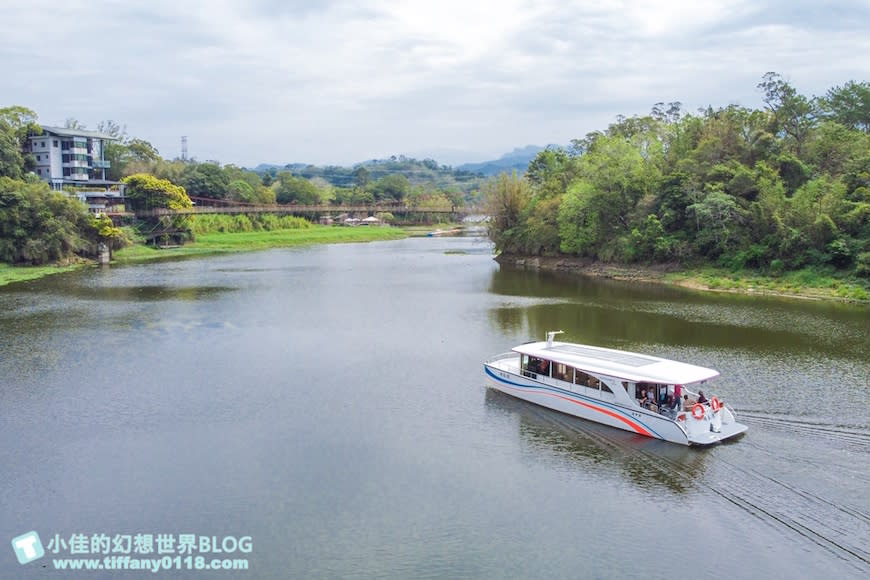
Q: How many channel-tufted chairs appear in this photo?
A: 0